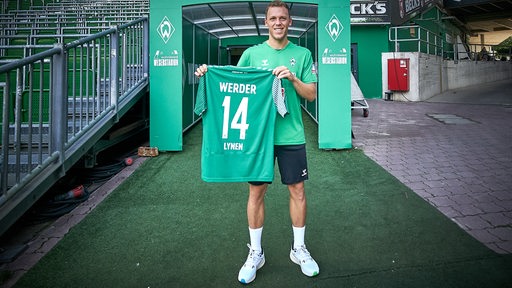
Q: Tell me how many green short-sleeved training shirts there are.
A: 1